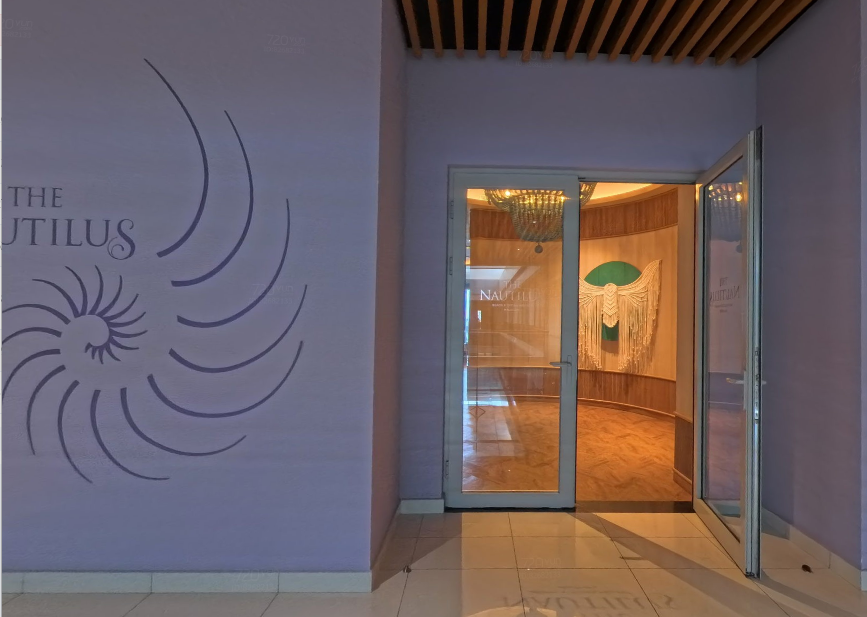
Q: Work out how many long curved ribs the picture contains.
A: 12